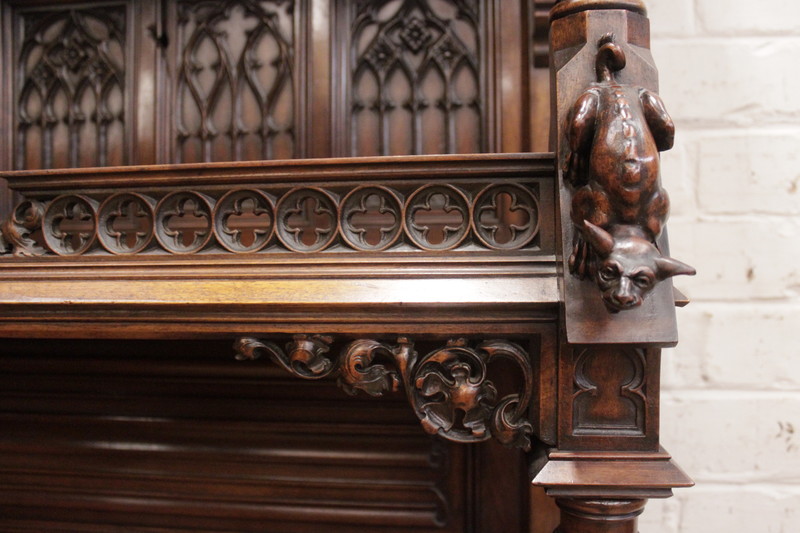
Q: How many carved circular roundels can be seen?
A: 8